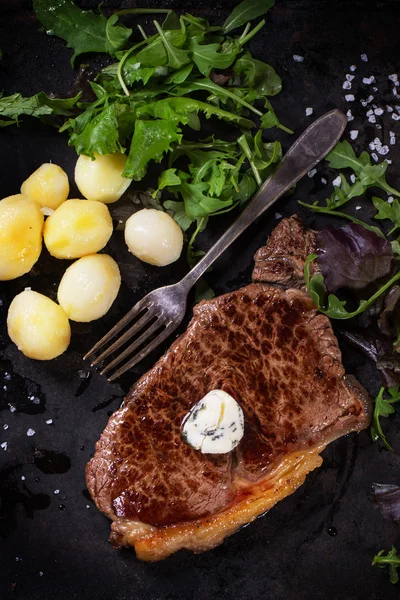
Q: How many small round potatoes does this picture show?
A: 7